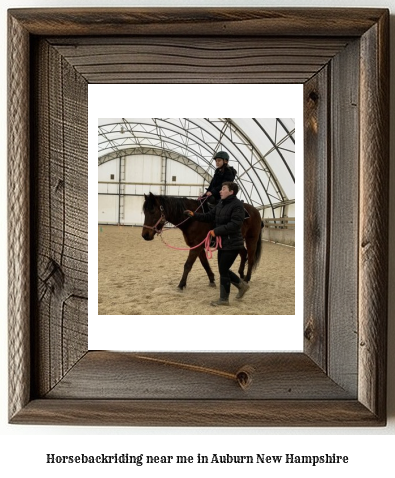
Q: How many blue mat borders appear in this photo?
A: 0